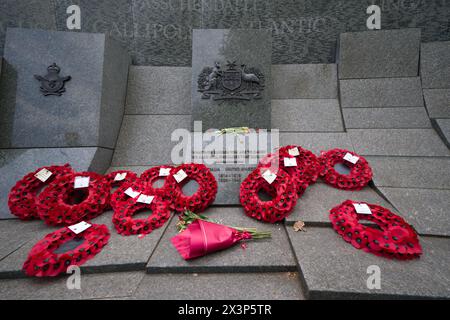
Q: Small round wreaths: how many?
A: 13